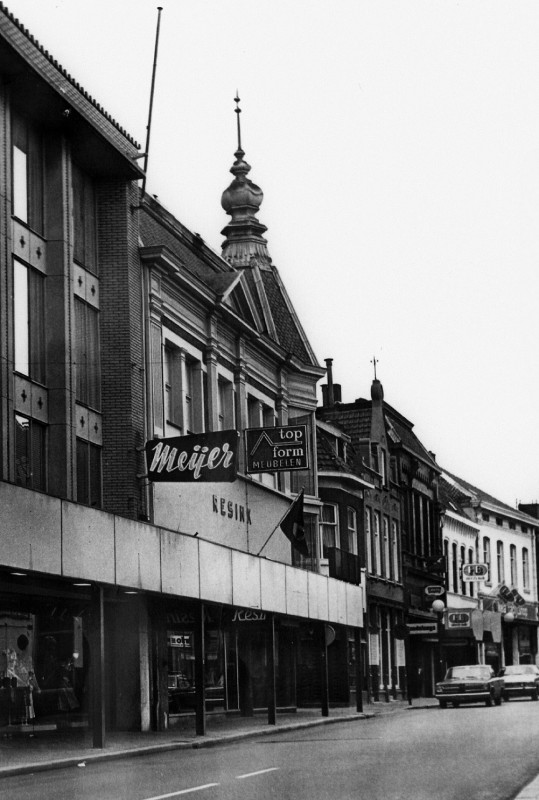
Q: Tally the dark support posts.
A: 5